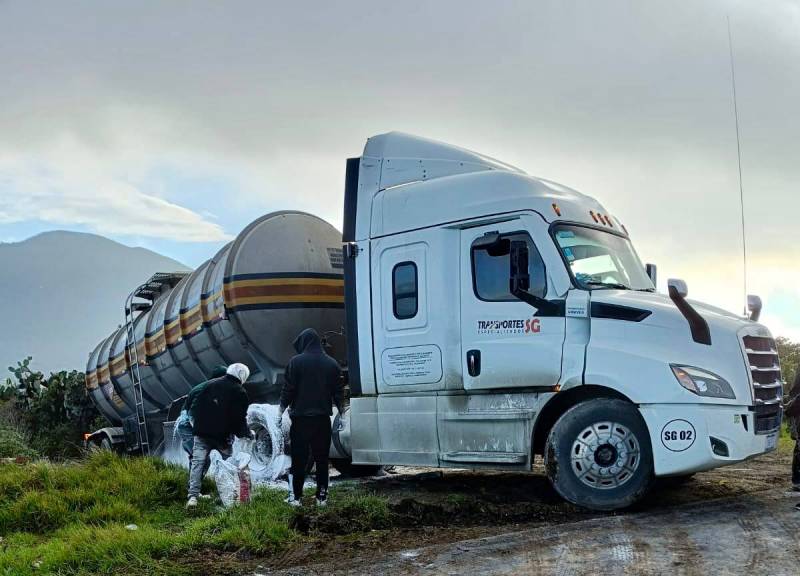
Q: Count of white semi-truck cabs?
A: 1